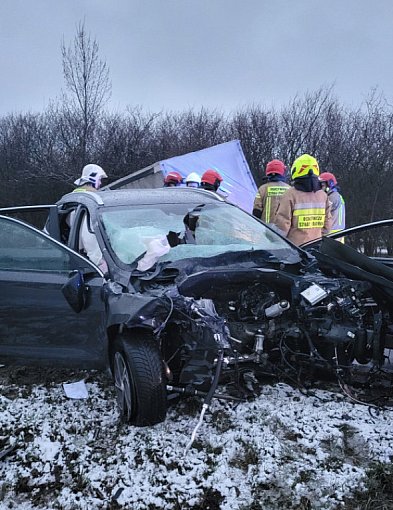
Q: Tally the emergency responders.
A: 7